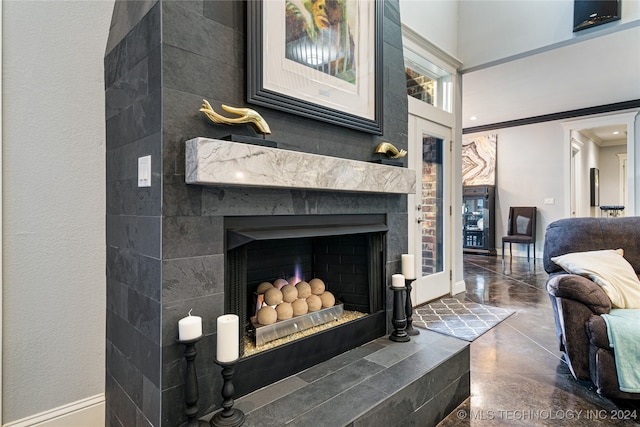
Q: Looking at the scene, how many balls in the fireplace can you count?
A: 12